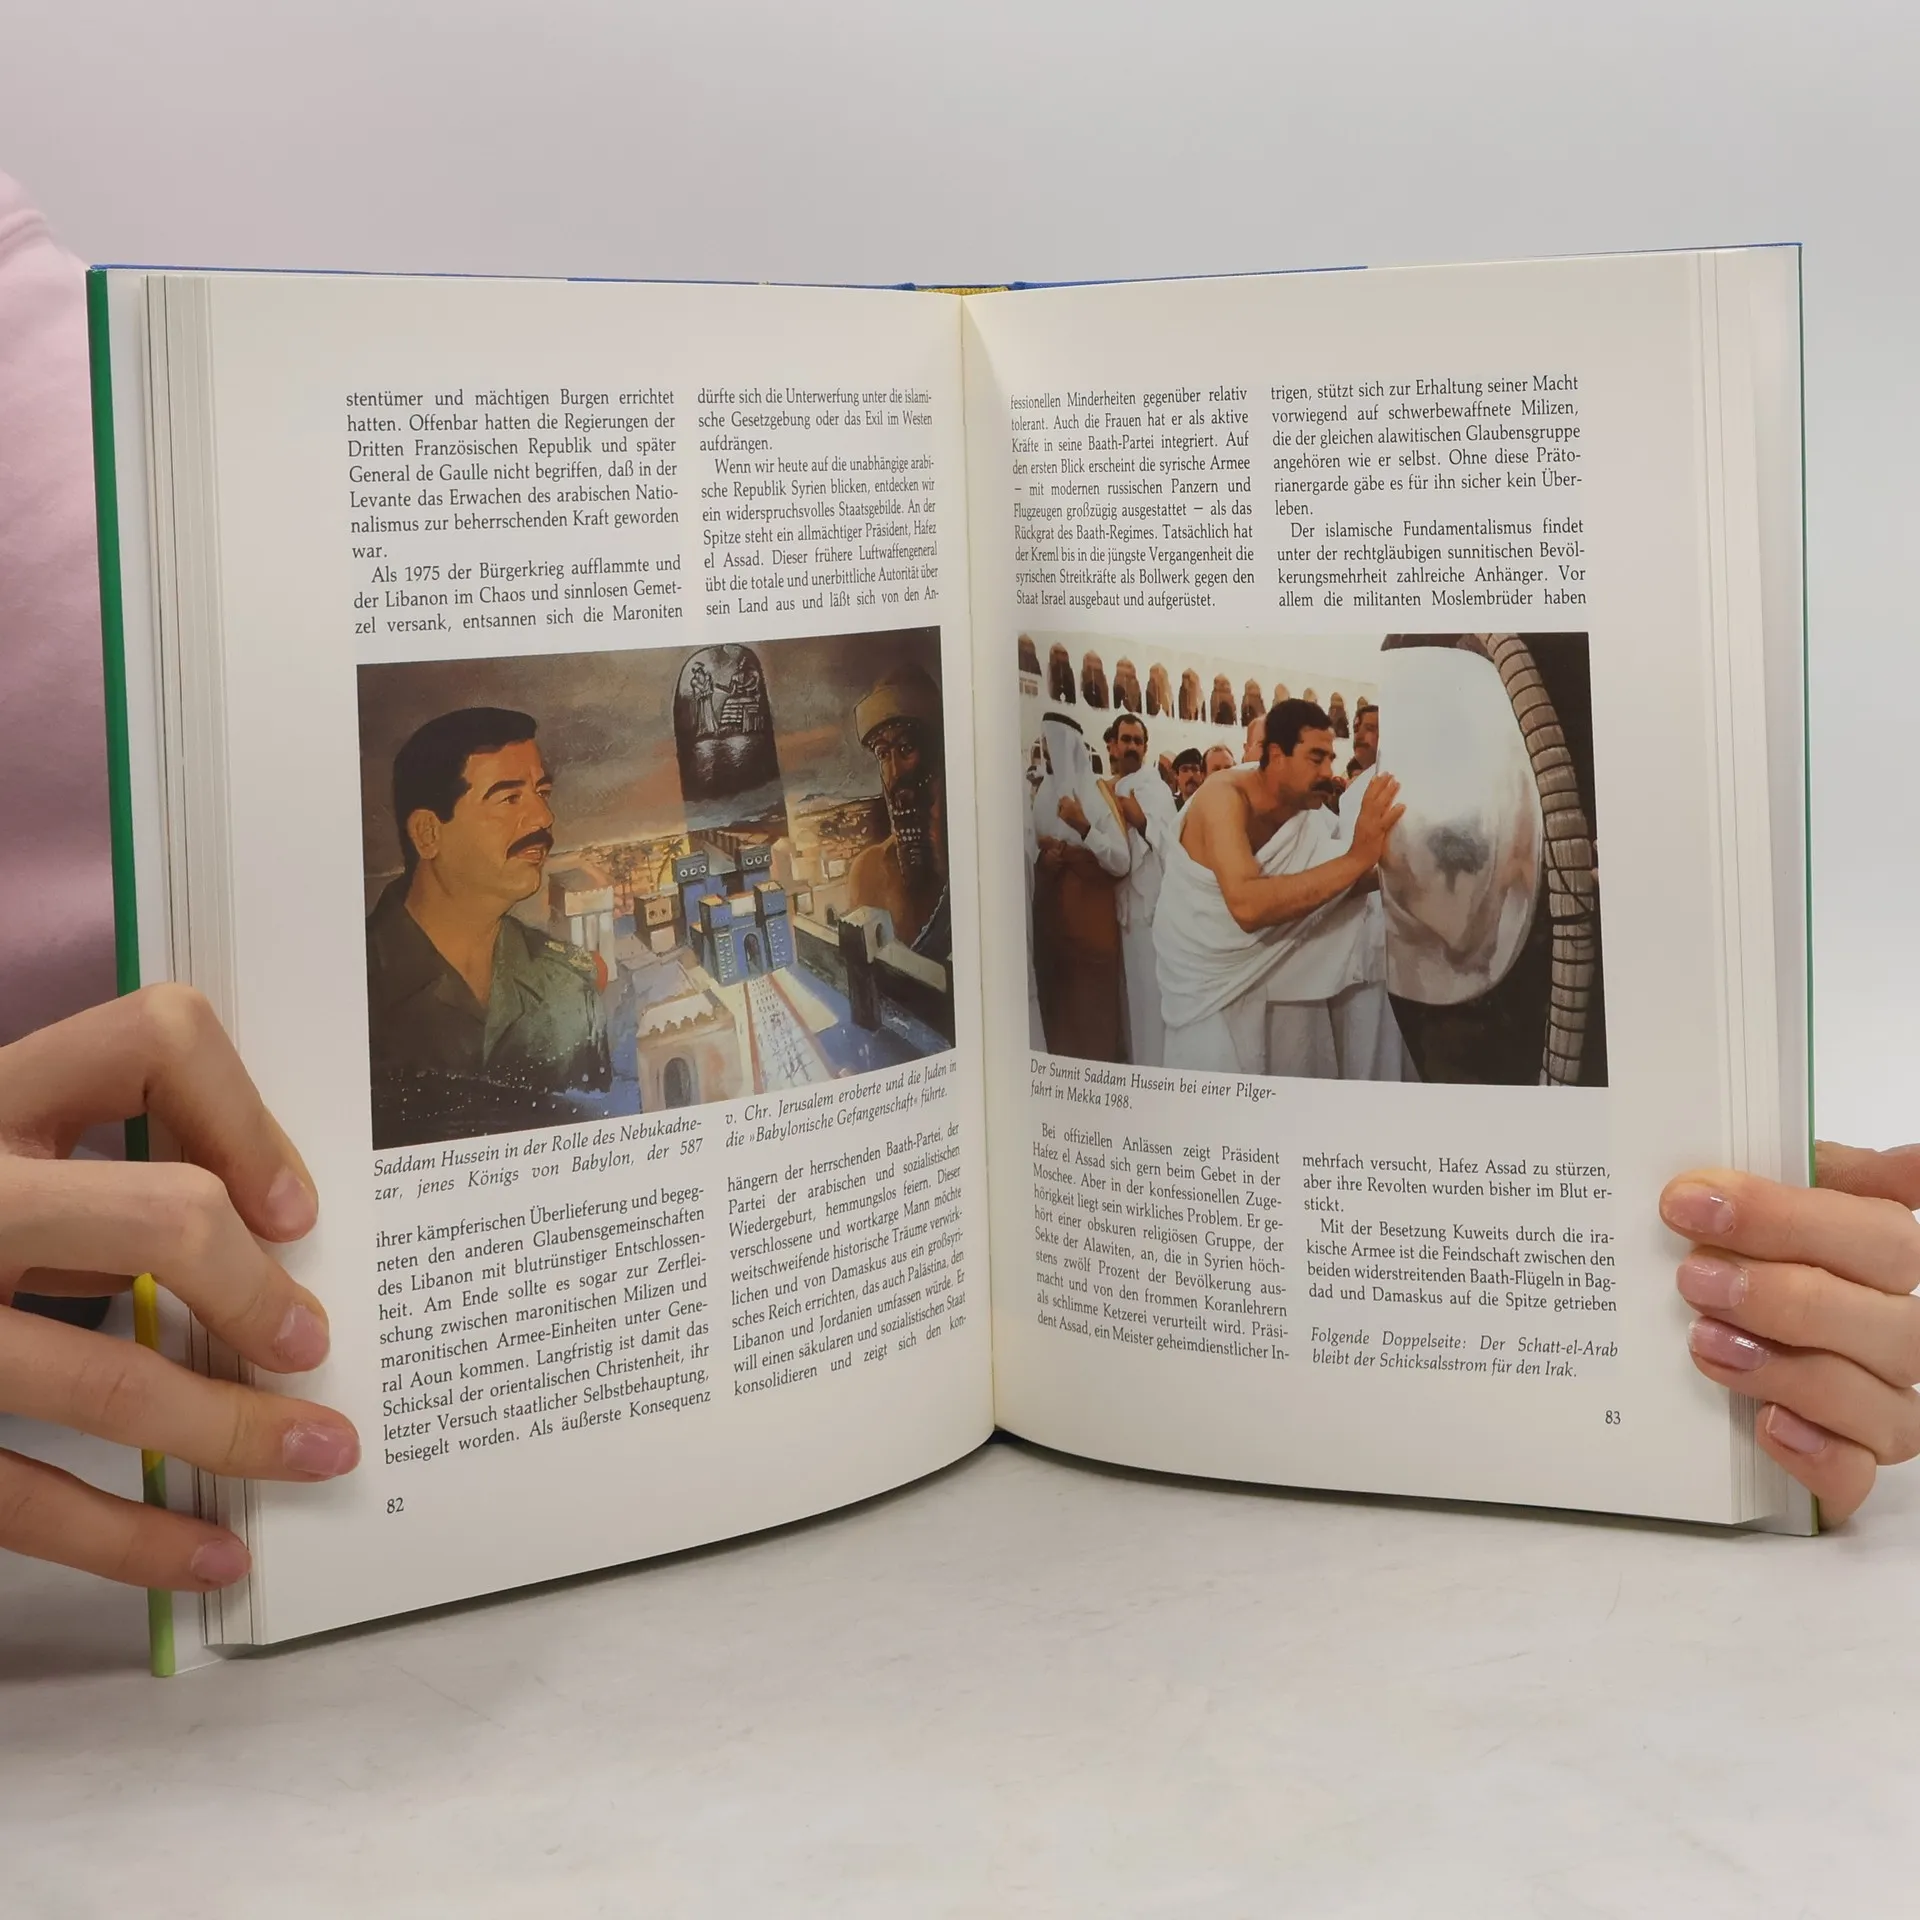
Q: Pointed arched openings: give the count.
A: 12